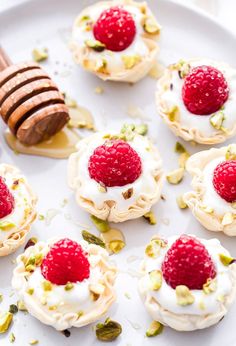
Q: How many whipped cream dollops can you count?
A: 7